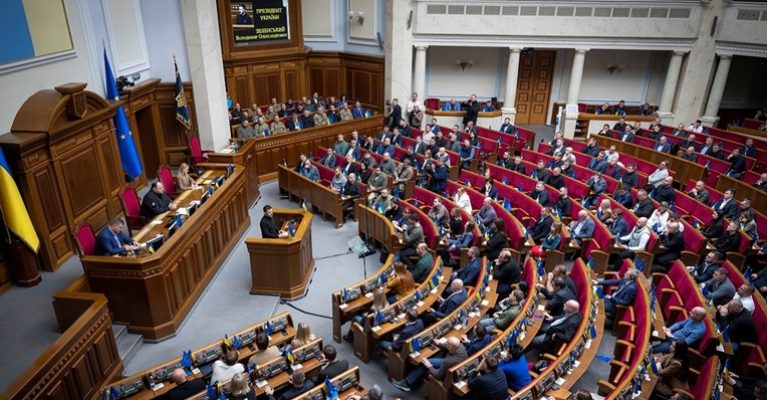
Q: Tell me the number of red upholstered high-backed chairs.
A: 4